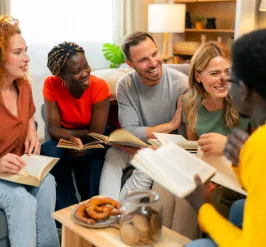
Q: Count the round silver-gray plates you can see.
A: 1